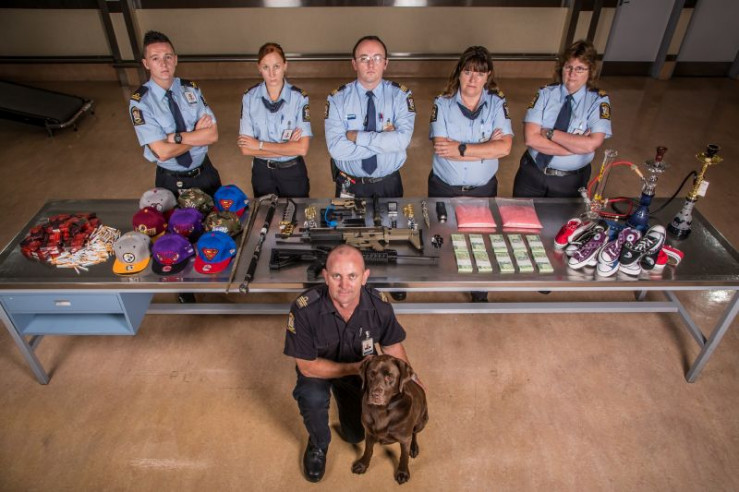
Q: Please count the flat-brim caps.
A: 9